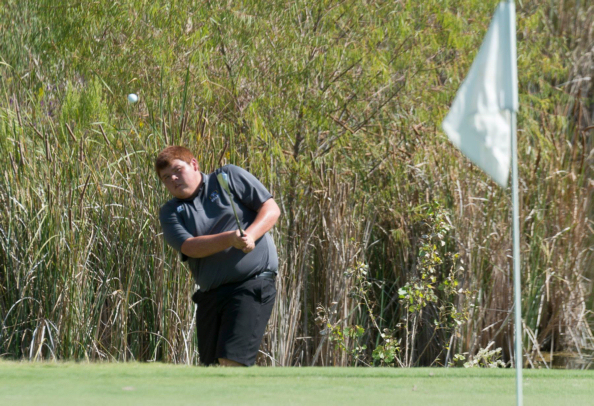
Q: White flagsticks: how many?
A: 1